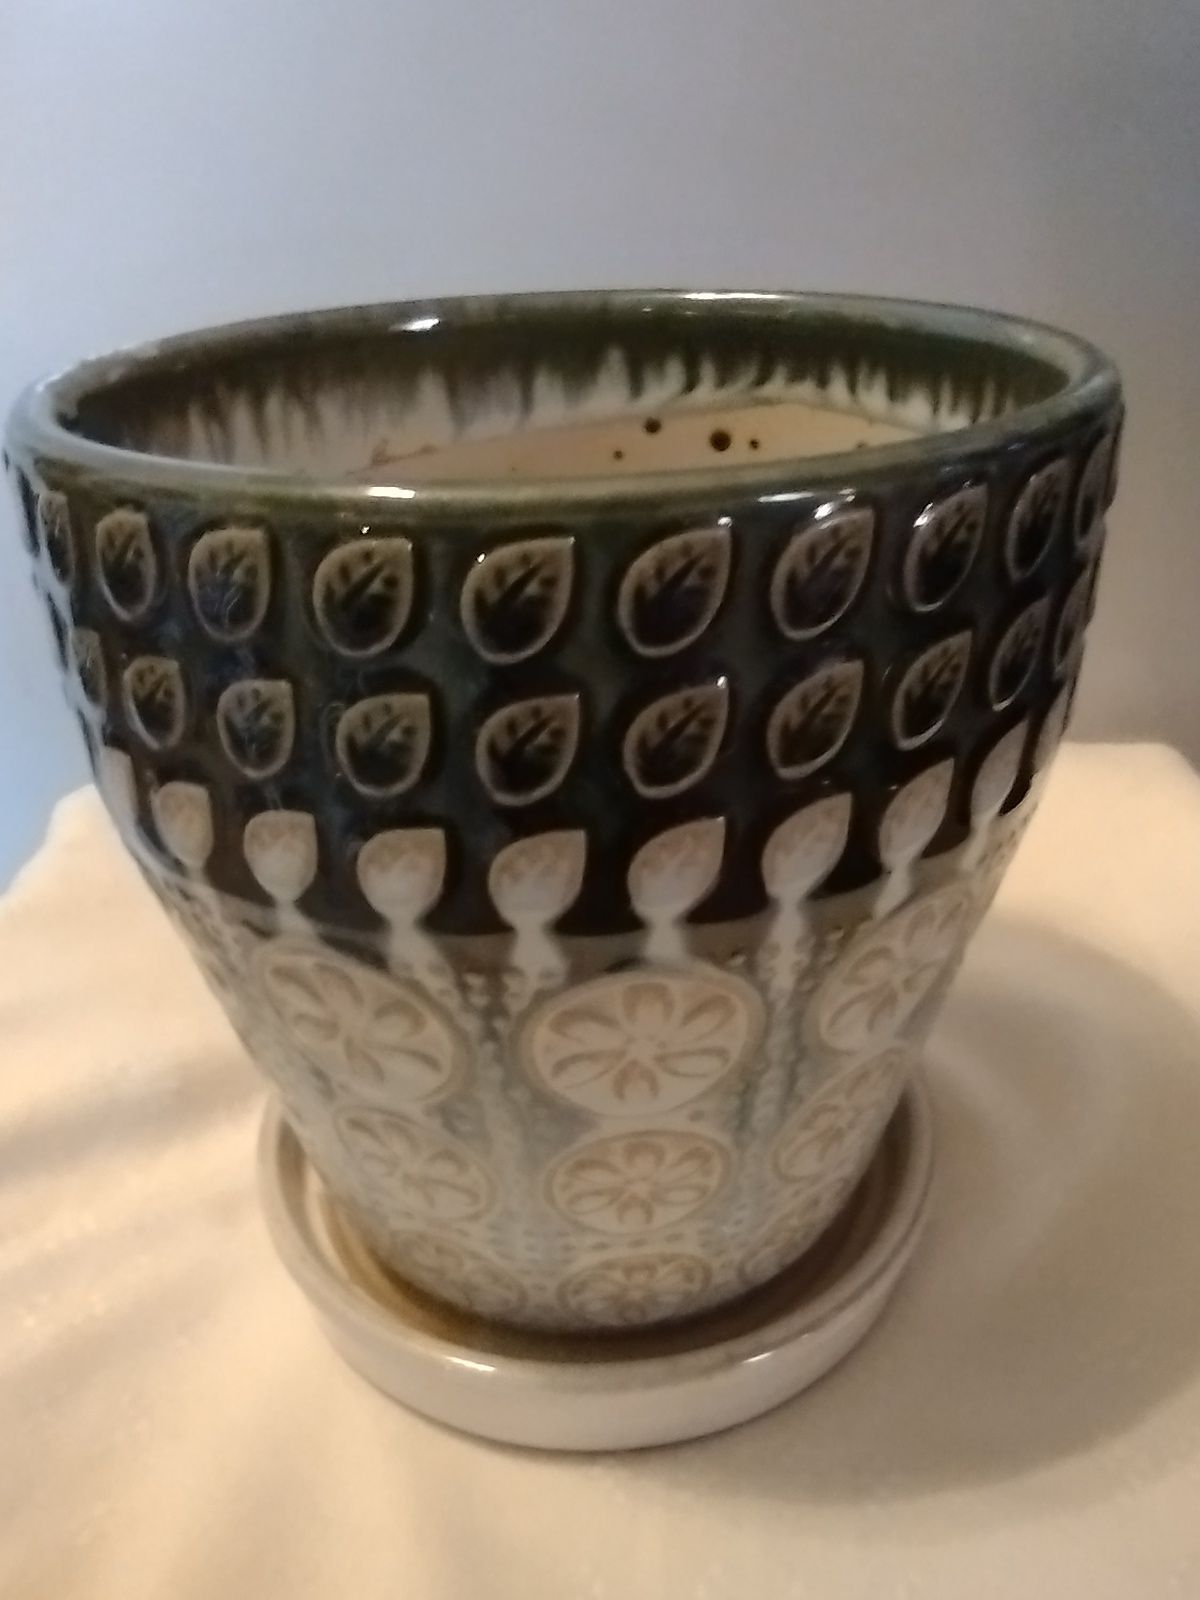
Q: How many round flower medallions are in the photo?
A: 9